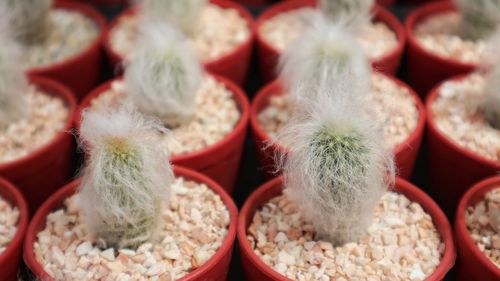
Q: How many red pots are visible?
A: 12